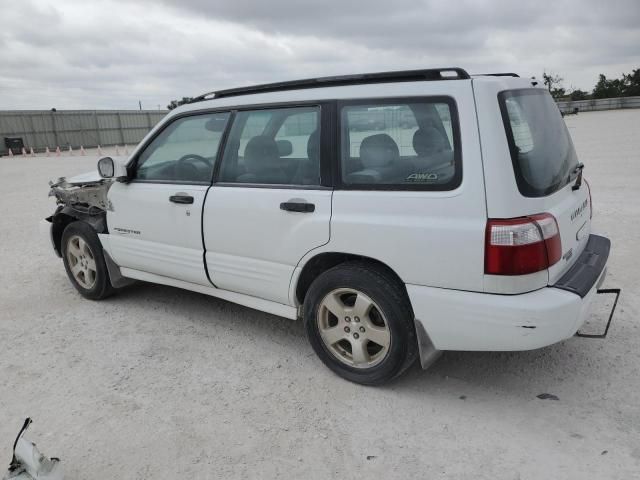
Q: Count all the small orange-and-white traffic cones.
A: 10